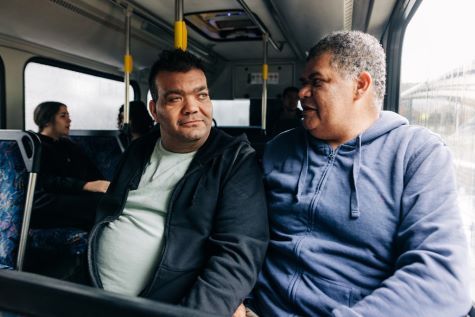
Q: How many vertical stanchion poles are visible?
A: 3